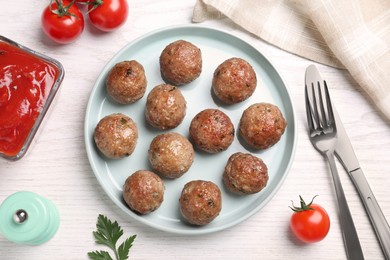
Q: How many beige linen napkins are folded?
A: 1